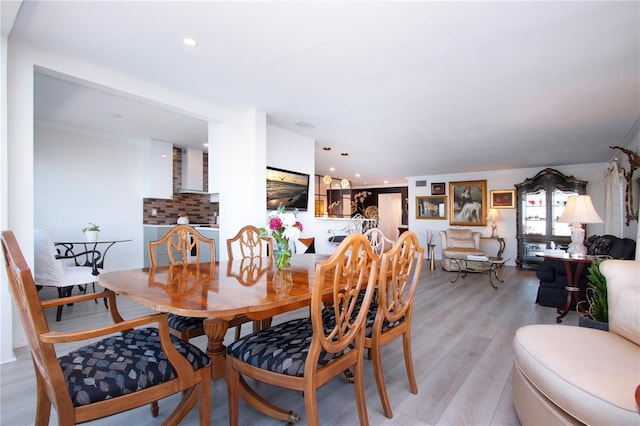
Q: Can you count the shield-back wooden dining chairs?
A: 6